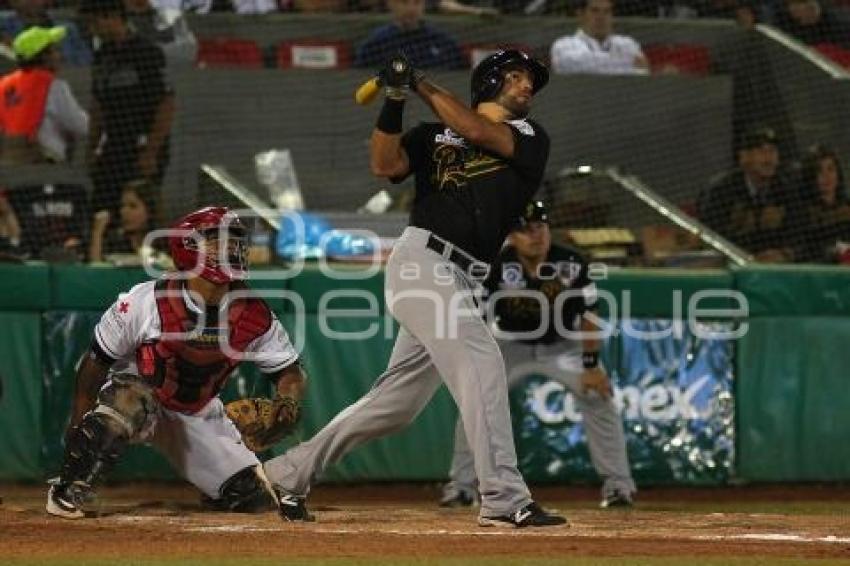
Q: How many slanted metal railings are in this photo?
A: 3